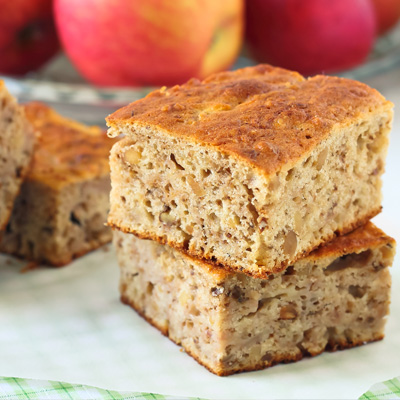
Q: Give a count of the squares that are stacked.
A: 2